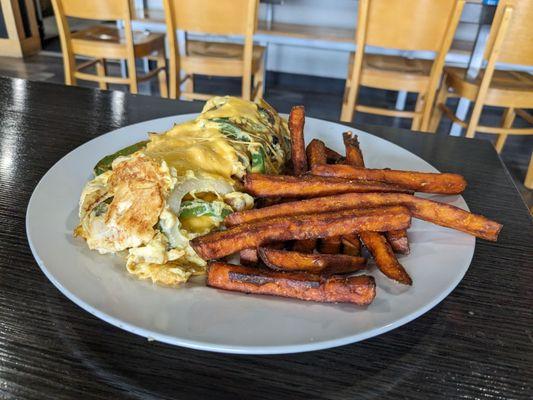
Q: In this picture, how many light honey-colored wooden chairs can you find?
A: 4